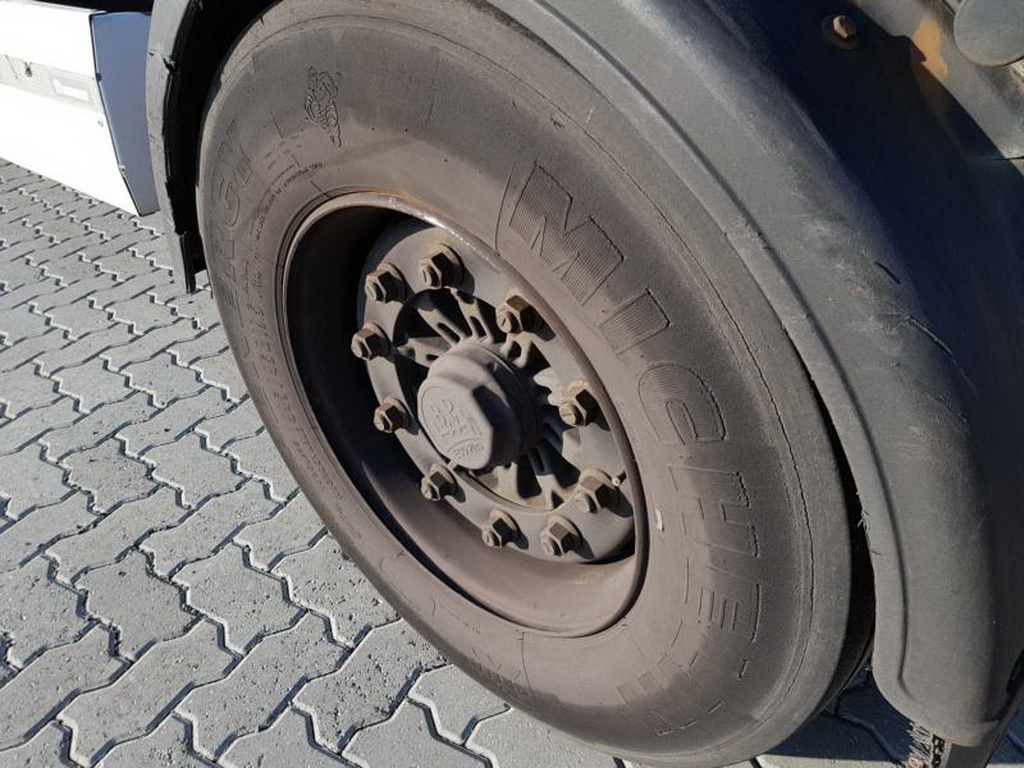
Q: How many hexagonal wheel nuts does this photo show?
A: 10